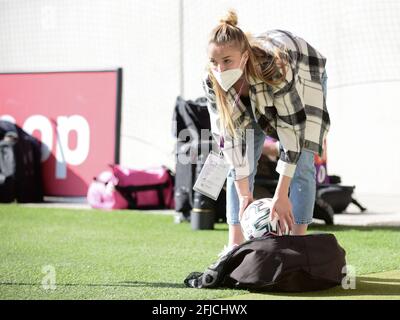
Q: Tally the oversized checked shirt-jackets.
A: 1